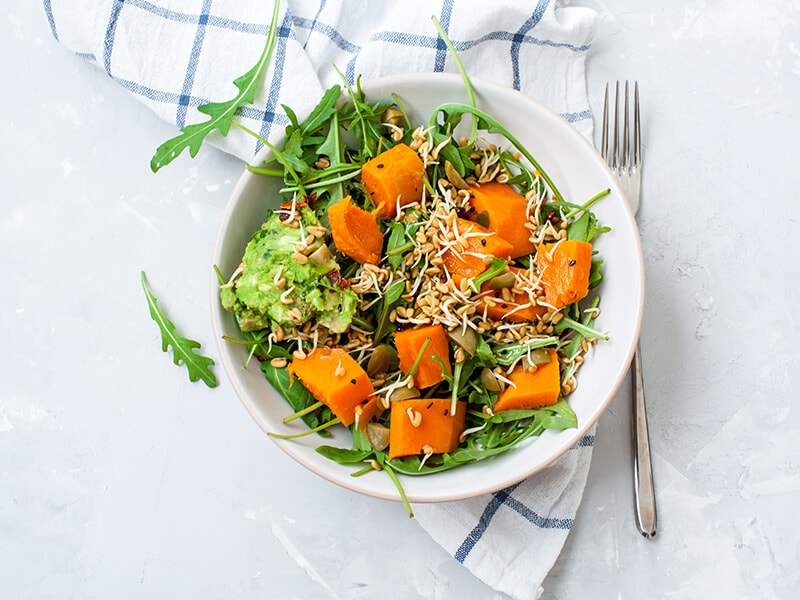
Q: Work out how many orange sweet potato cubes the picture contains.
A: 10